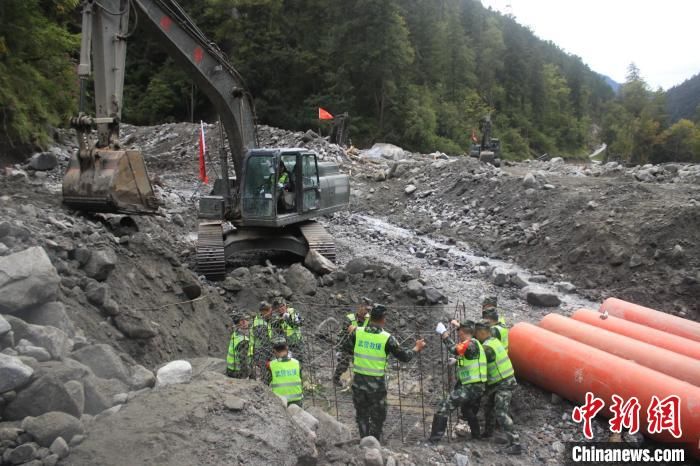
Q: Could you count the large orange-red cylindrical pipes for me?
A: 4